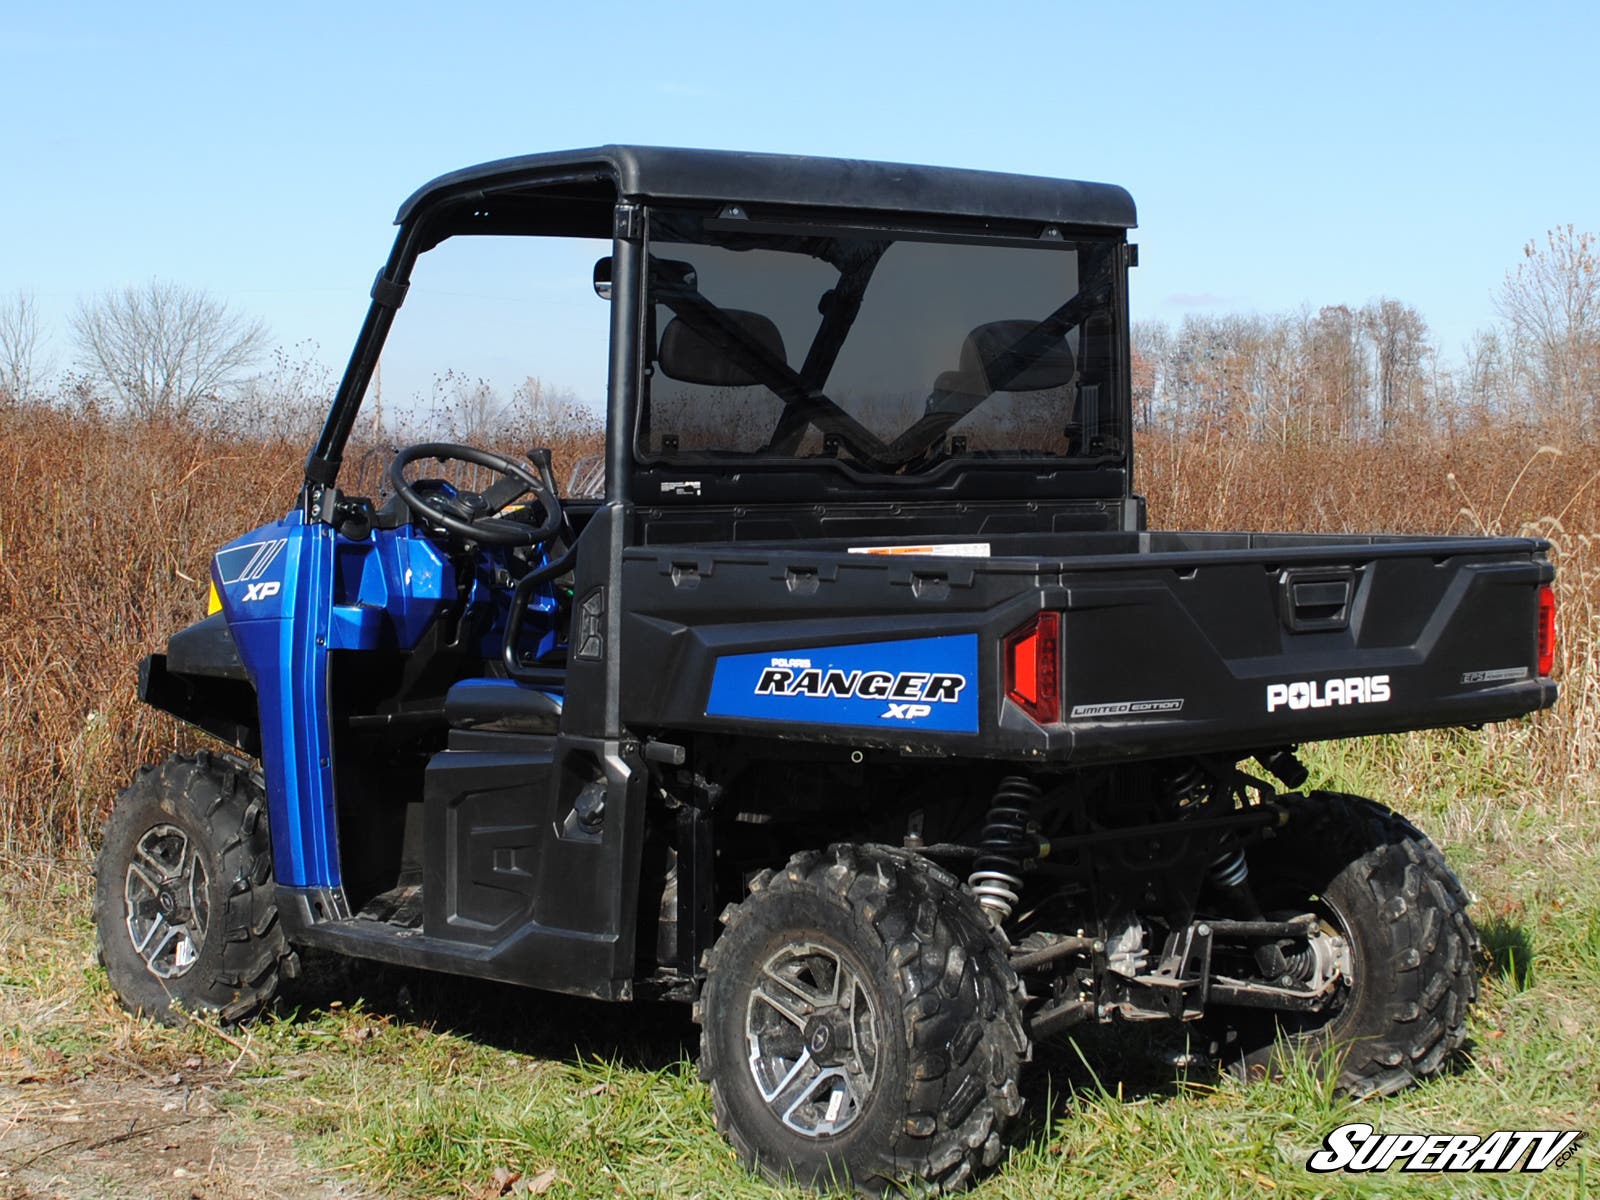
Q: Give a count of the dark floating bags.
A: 0